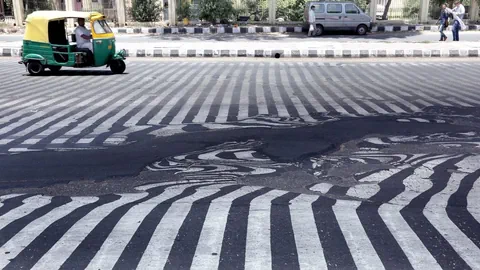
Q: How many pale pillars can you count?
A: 8